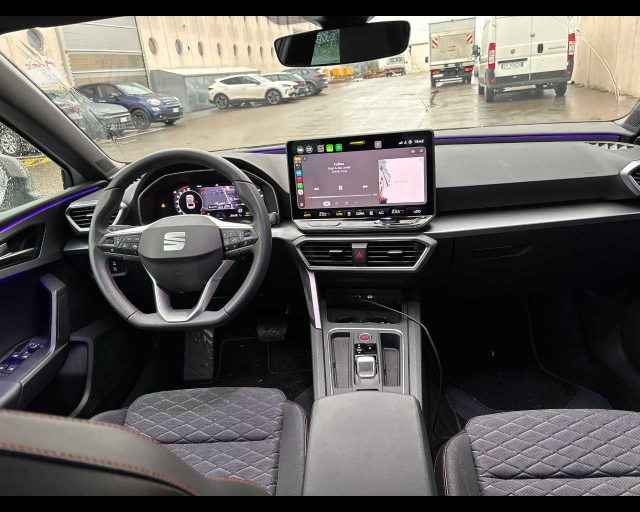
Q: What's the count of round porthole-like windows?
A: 9